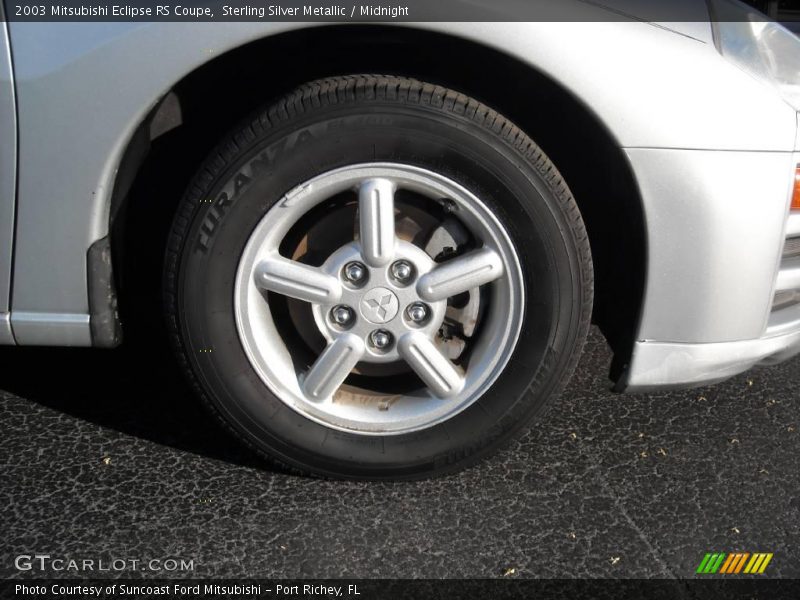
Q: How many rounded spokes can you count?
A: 5